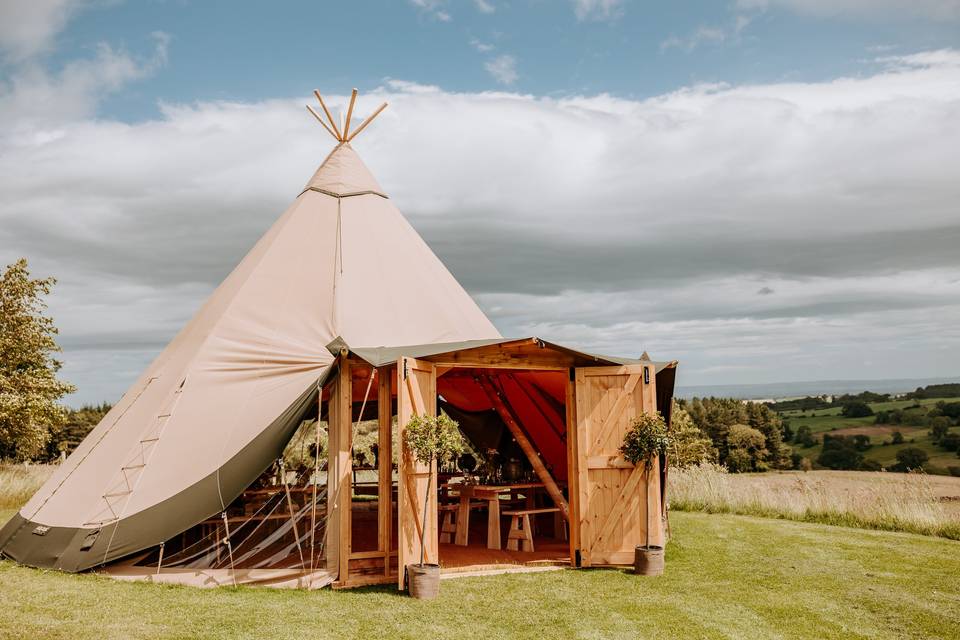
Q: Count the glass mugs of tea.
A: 0